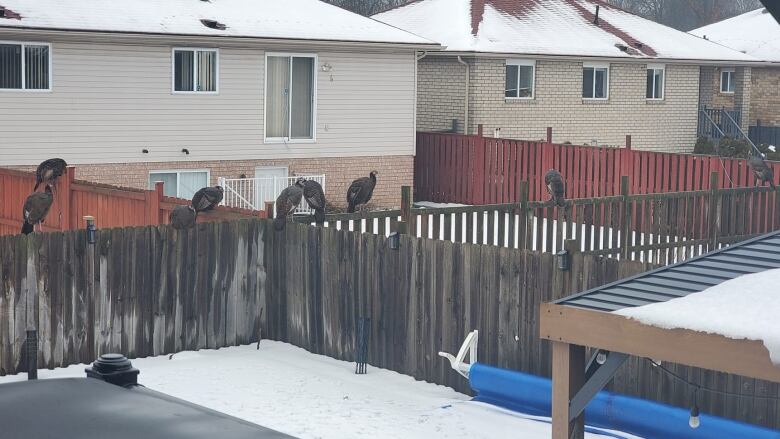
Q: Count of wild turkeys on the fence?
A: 9